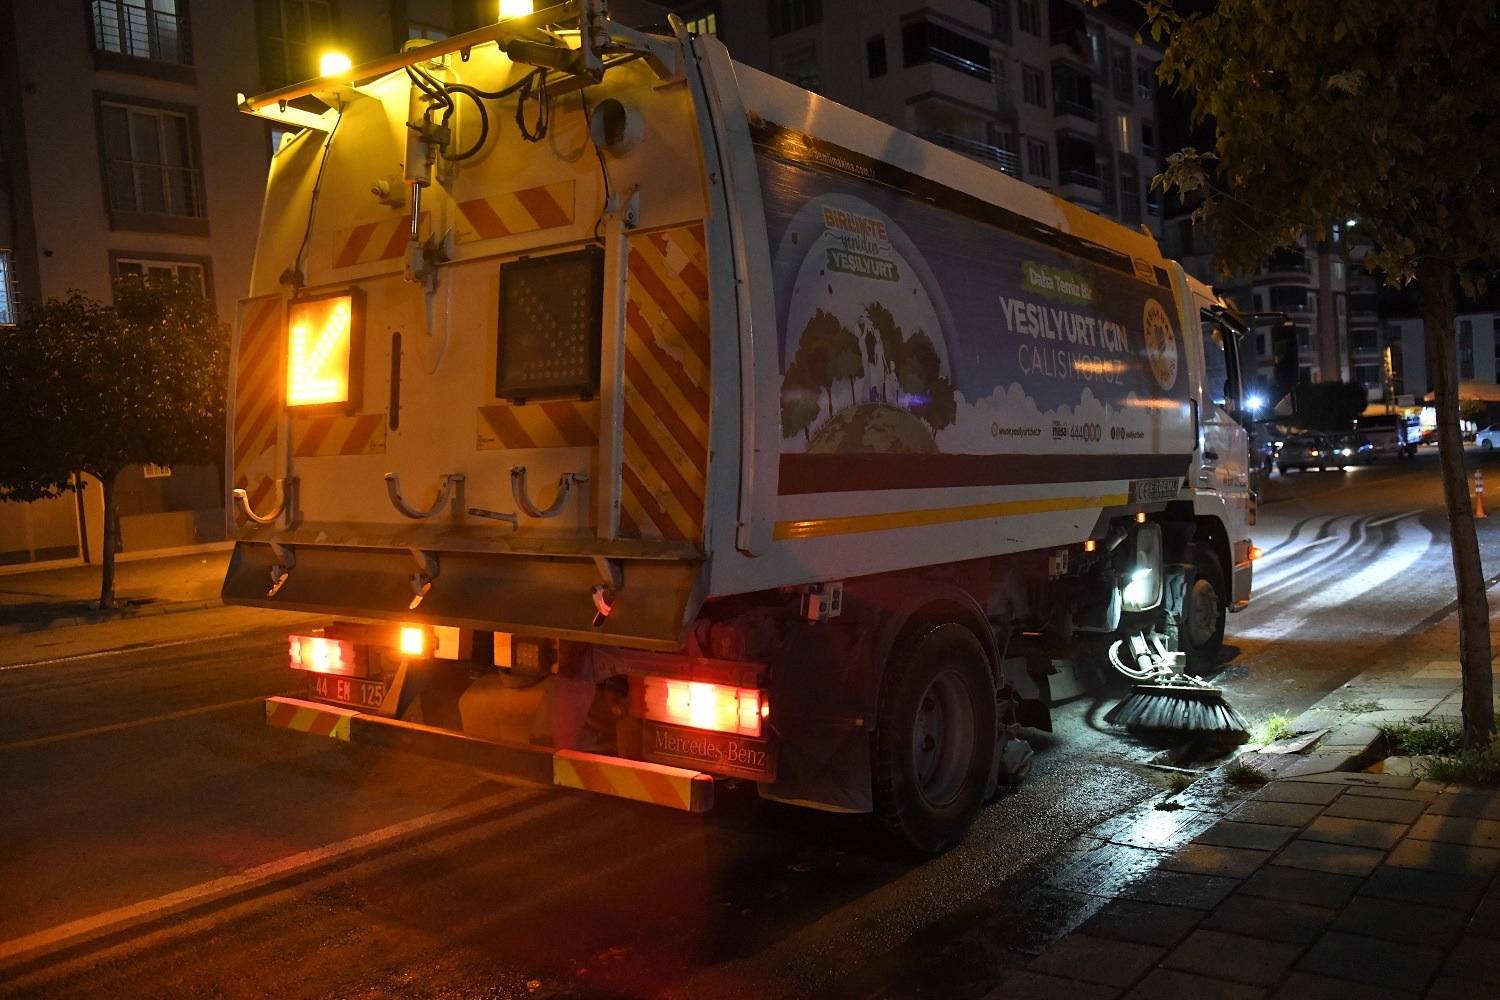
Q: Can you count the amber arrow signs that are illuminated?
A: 1